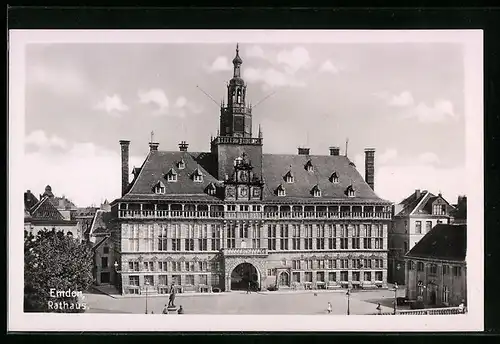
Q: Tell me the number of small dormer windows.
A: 11